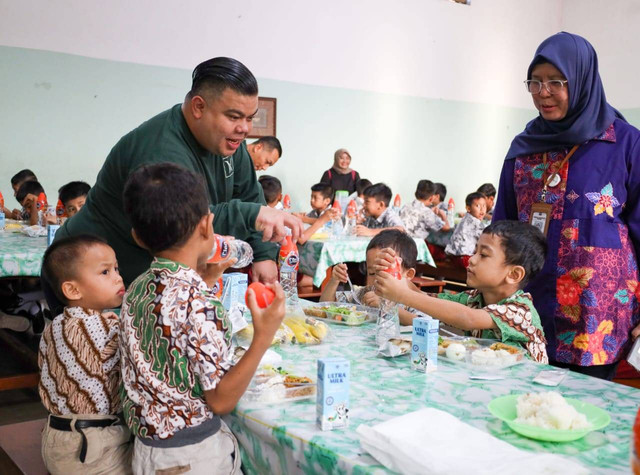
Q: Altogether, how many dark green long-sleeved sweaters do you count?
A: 1